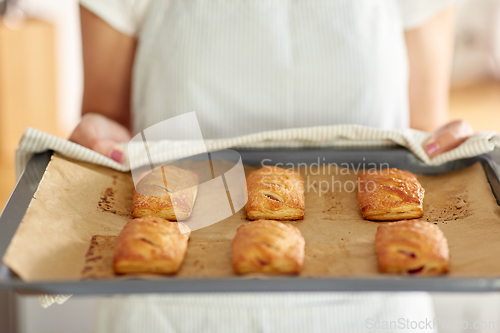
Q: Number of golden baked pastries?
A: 6